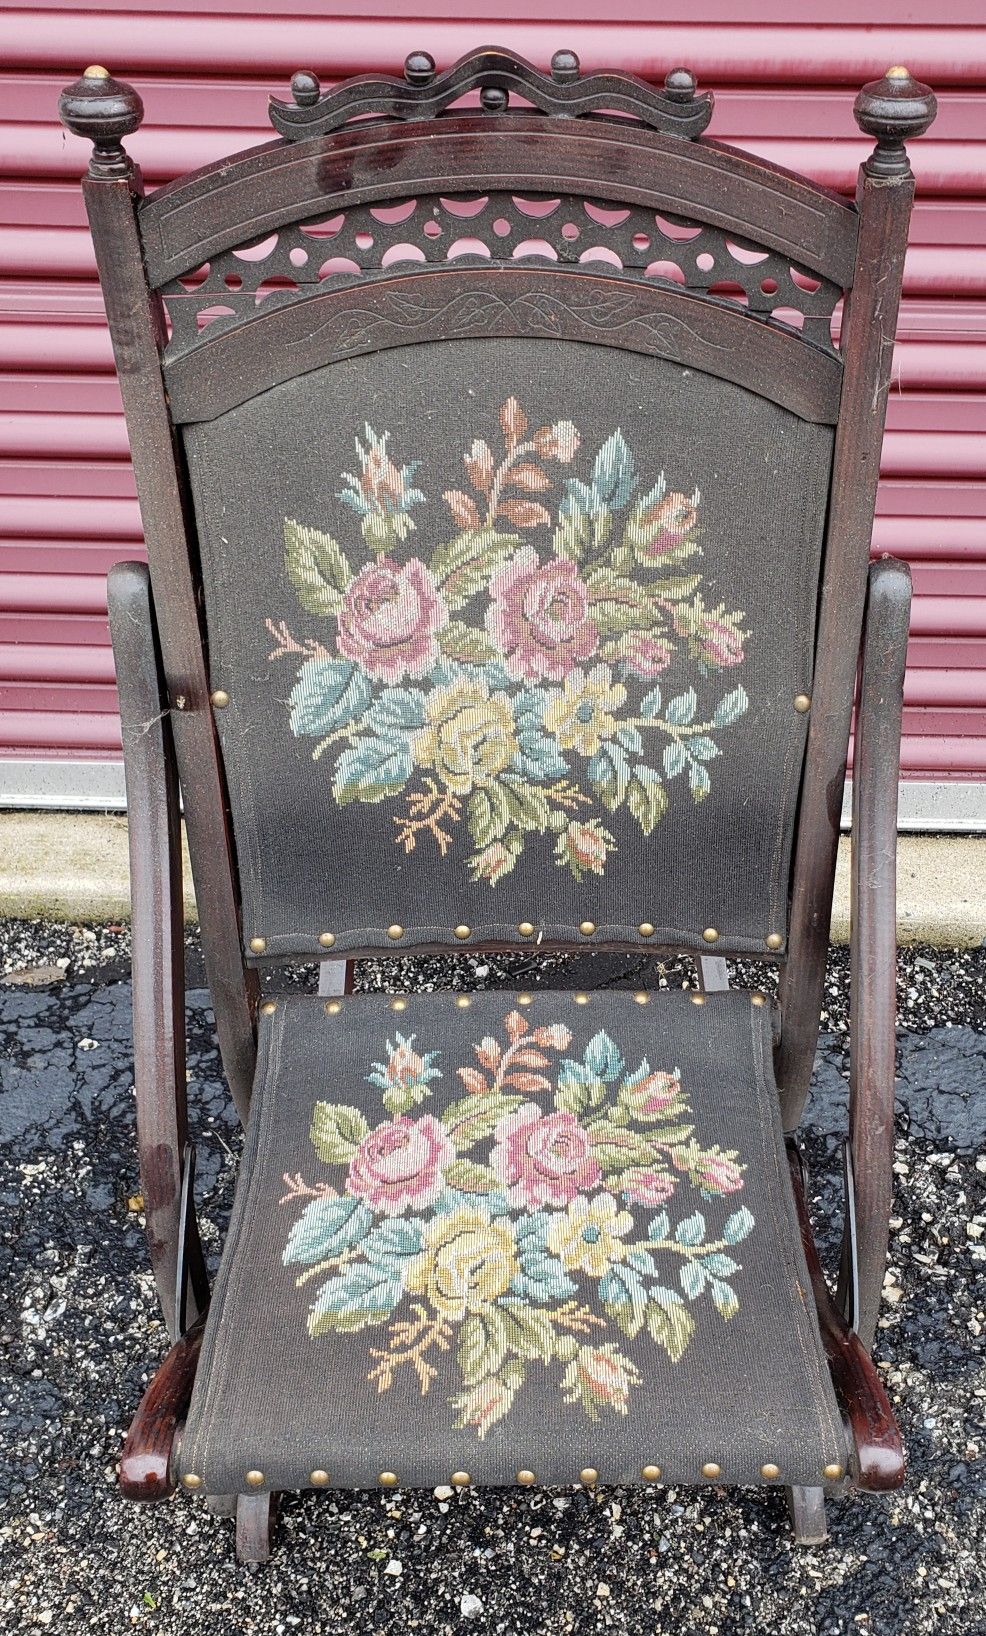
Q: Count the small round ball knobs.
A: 5